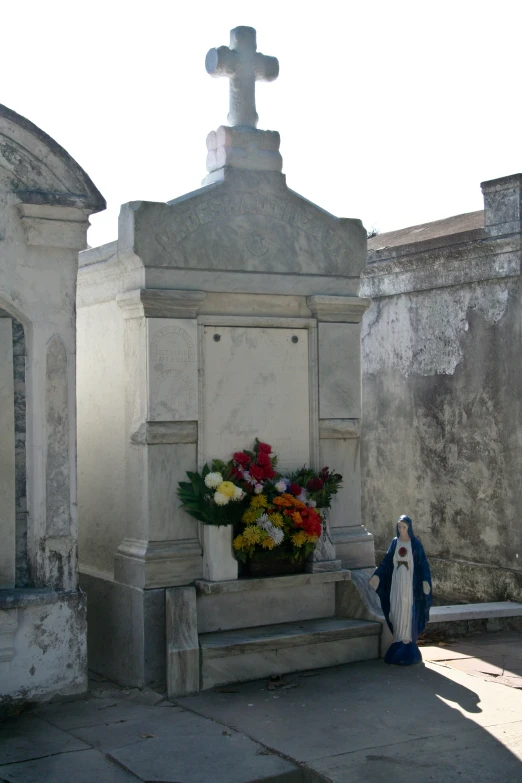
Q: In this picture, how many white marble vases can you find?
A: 2